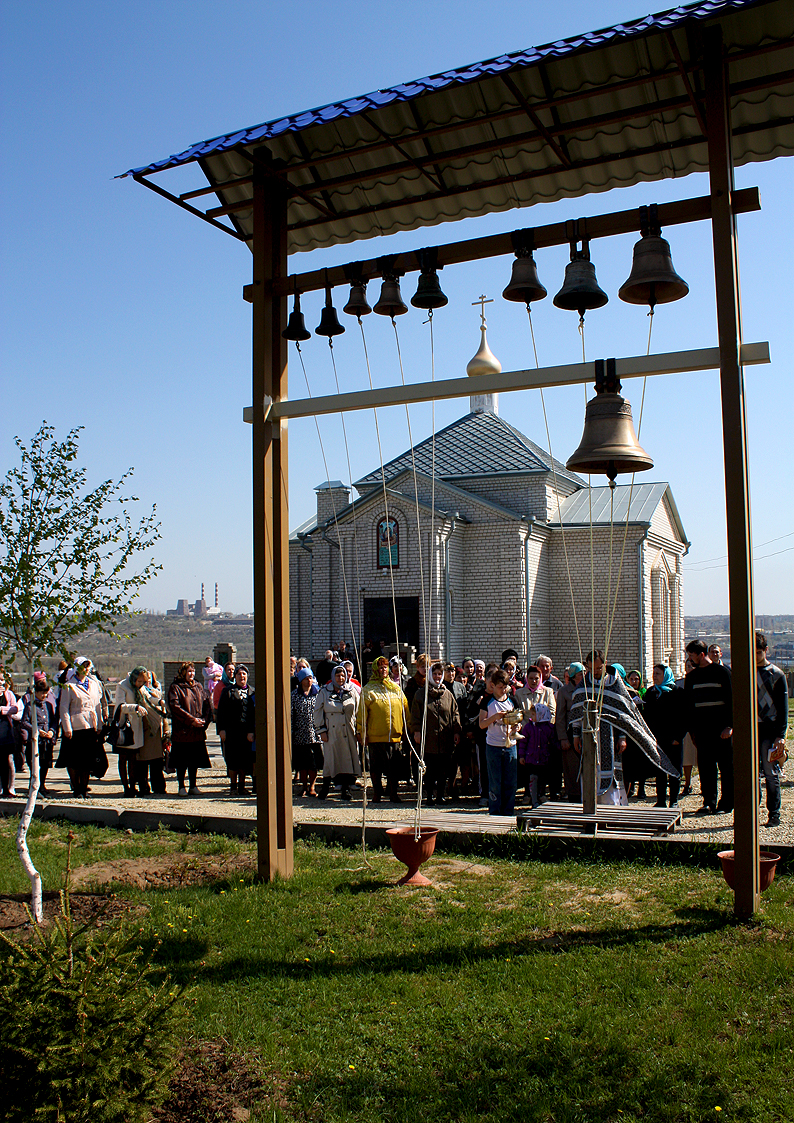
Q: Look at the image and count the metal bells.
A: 9